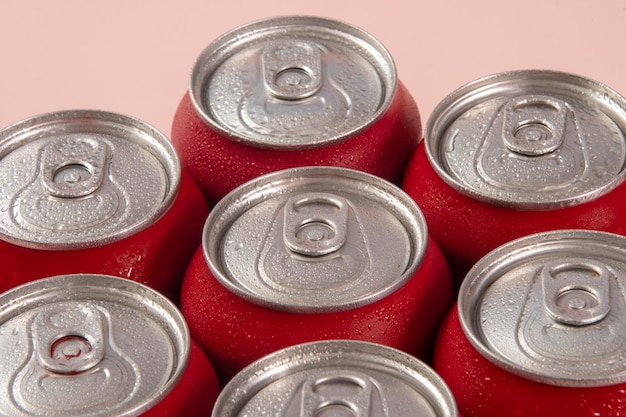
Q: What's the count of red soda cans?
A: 7